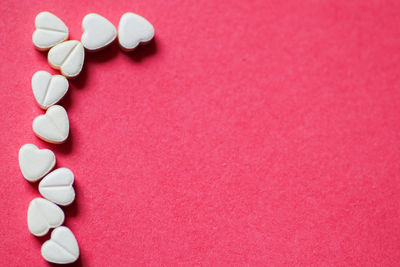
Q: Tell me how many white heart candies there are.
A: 10